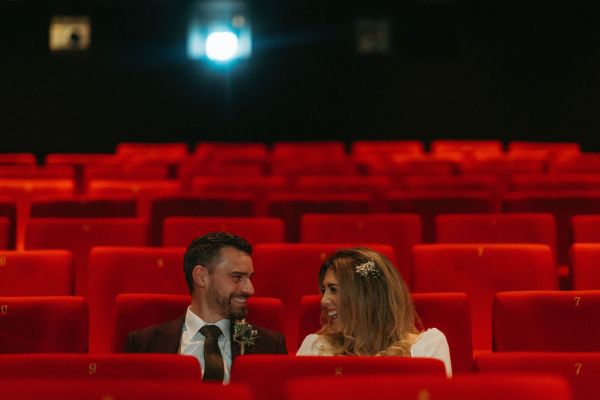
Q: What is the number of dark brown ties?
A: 1